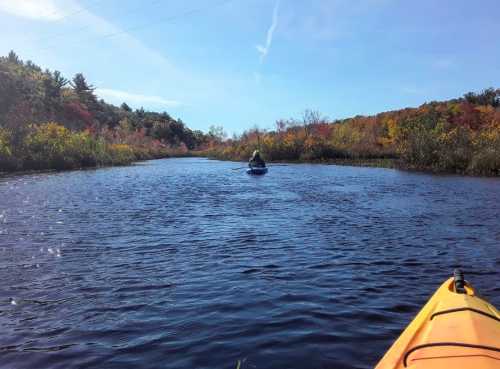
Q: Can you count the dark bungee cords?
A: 2